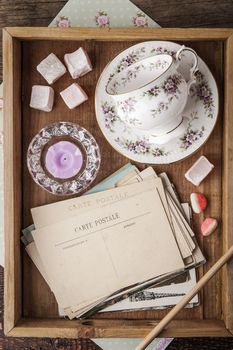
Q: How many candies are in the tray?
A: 7